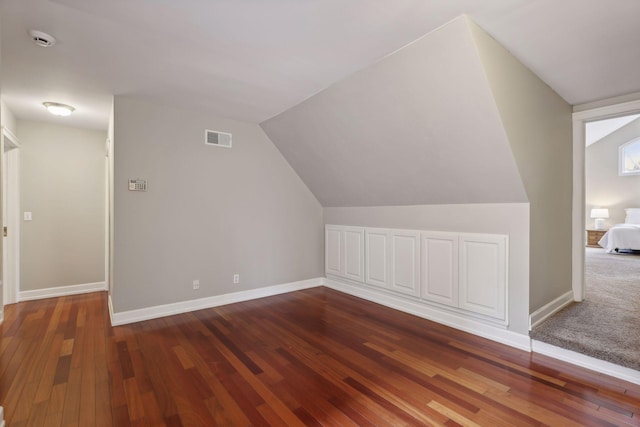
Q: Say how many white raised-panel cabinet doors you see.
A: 6